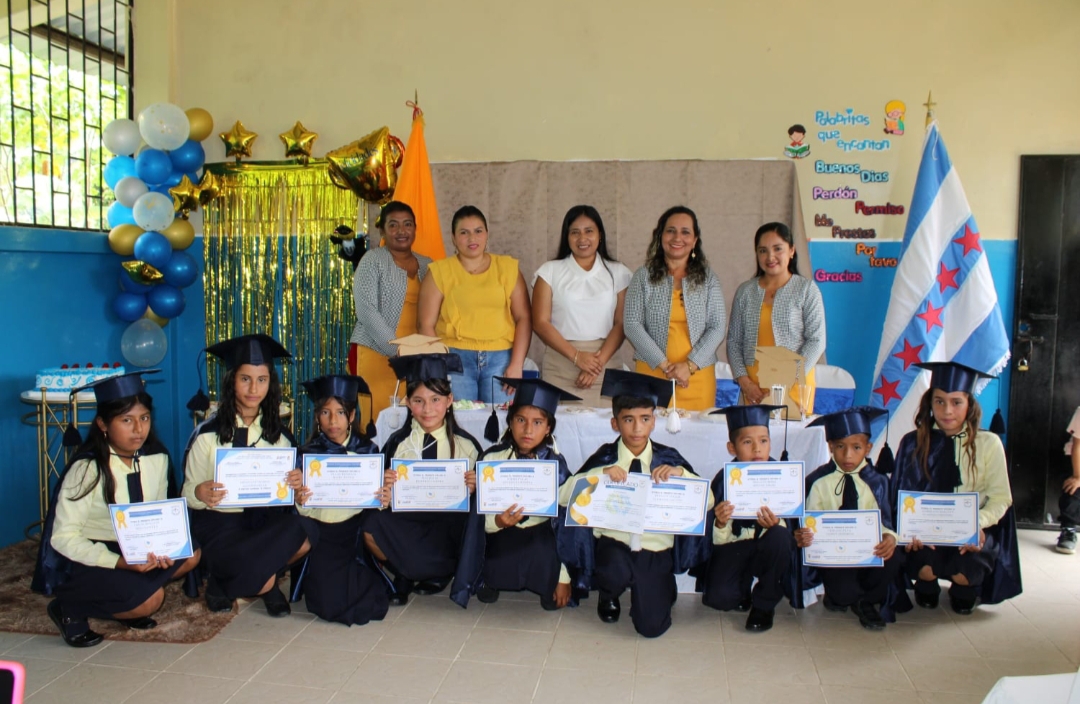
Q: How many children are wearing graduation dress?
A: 9